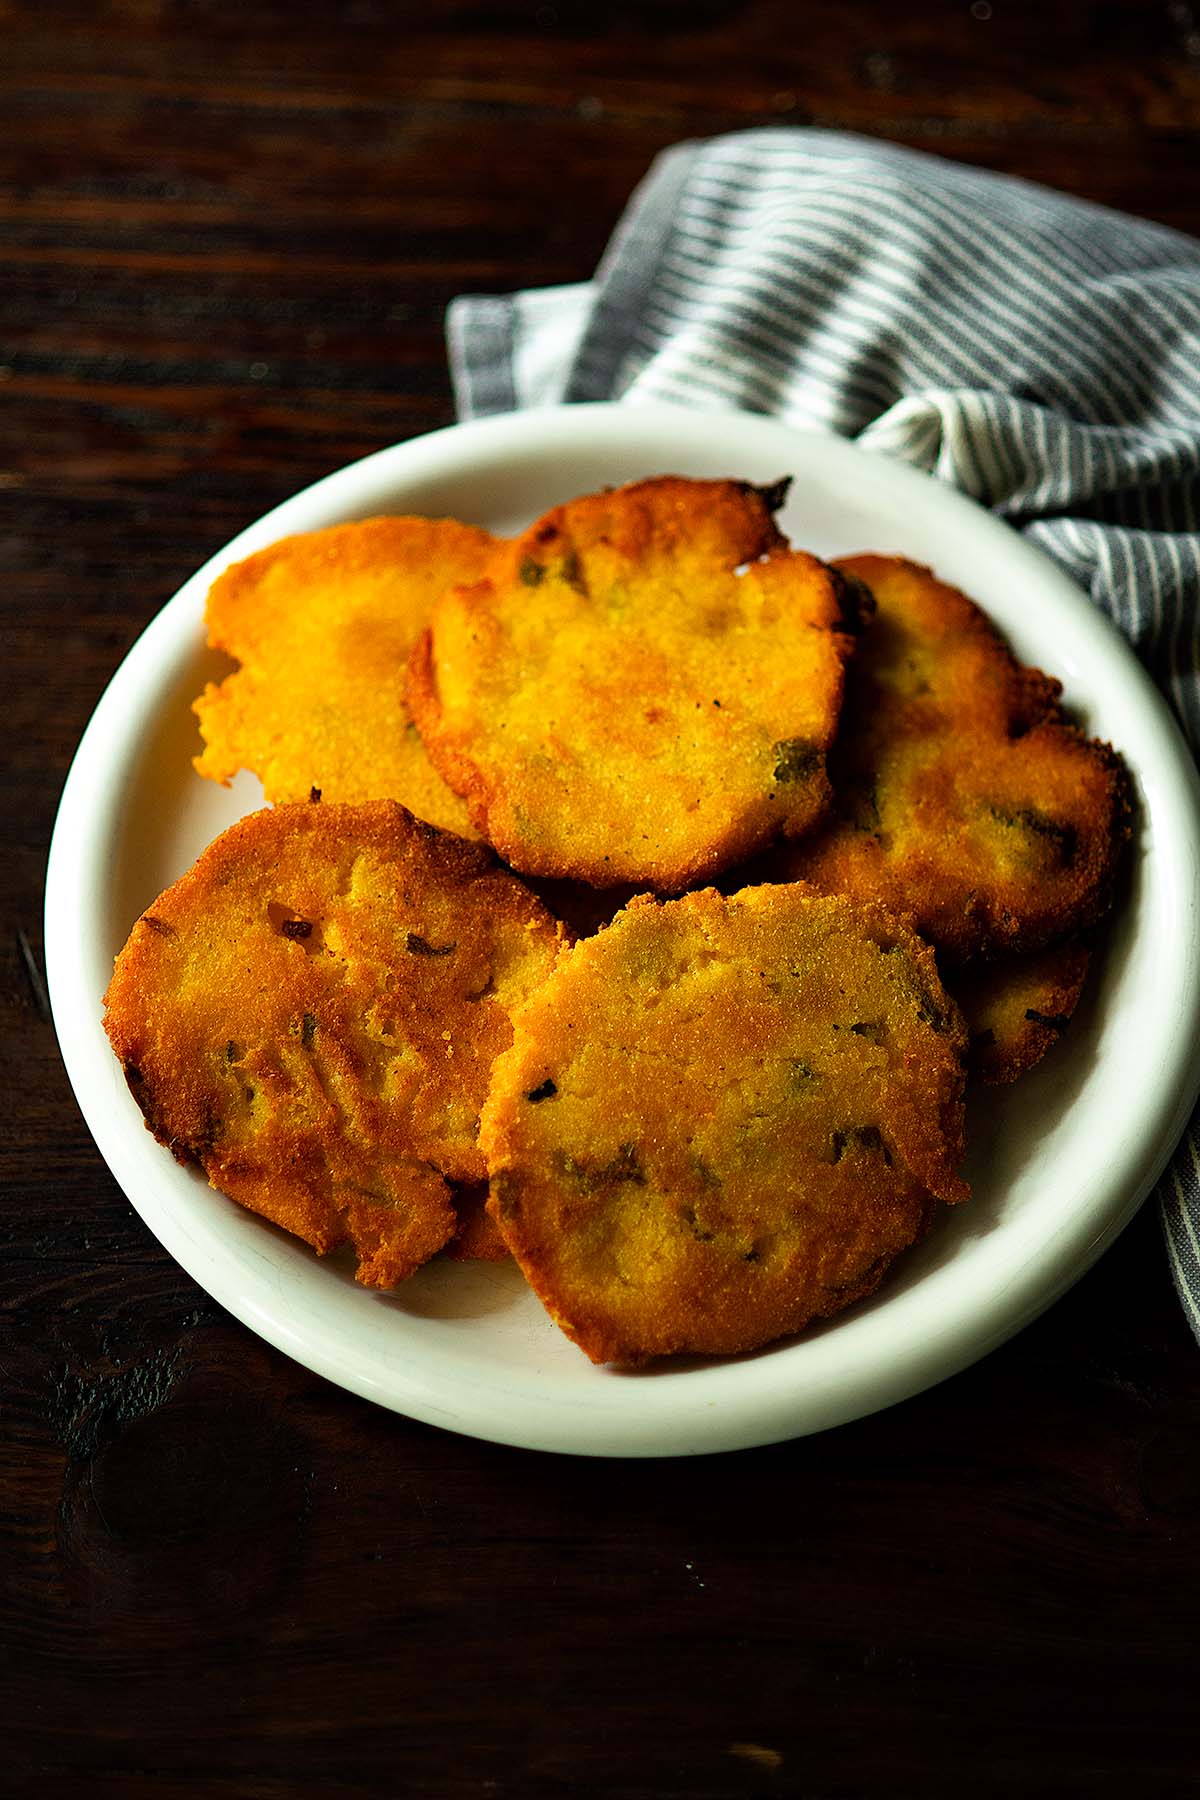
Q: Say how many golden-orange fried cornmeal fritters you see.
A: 6